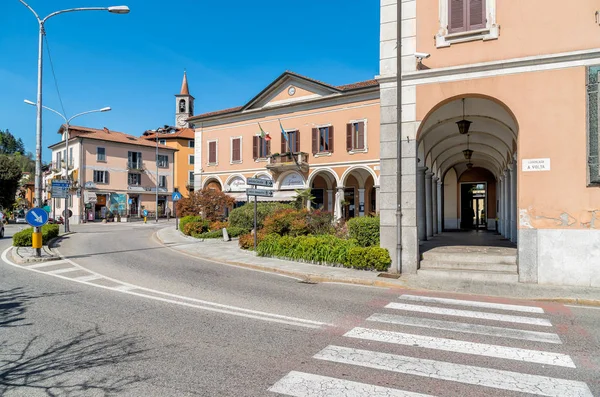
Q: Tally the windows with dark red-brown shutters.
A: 7